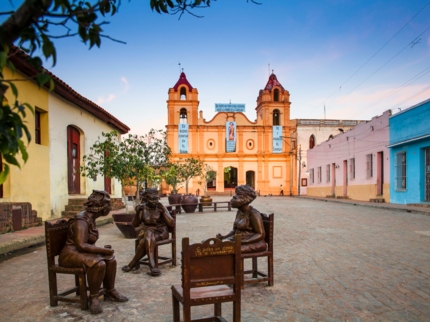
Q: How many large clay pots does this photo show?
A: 4